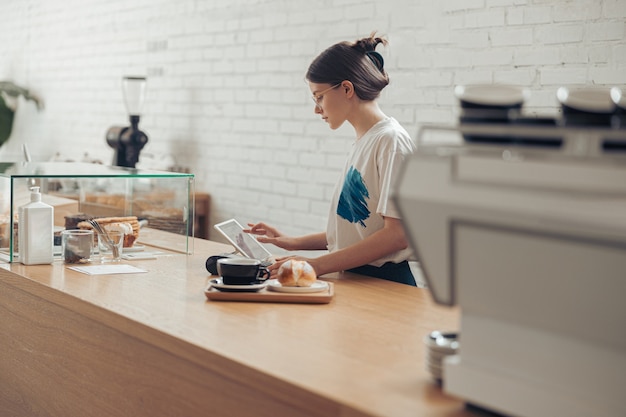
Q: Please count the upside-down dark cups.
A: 3